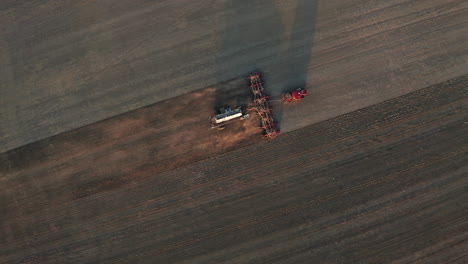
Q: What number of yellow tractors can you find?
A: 0